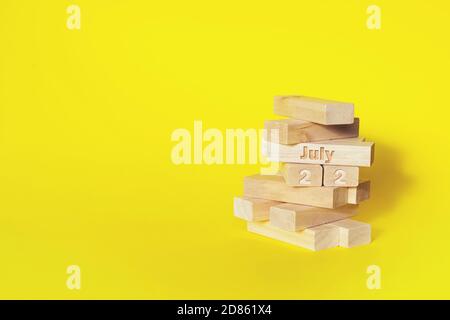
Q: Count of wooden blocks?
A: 11